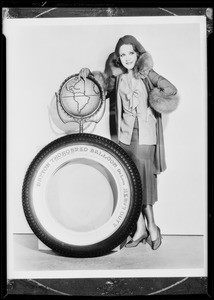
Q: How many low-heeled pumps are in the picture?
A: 2